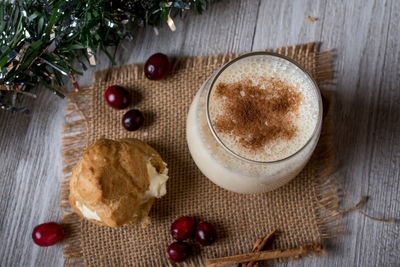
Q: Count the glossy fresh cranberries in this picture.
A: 7